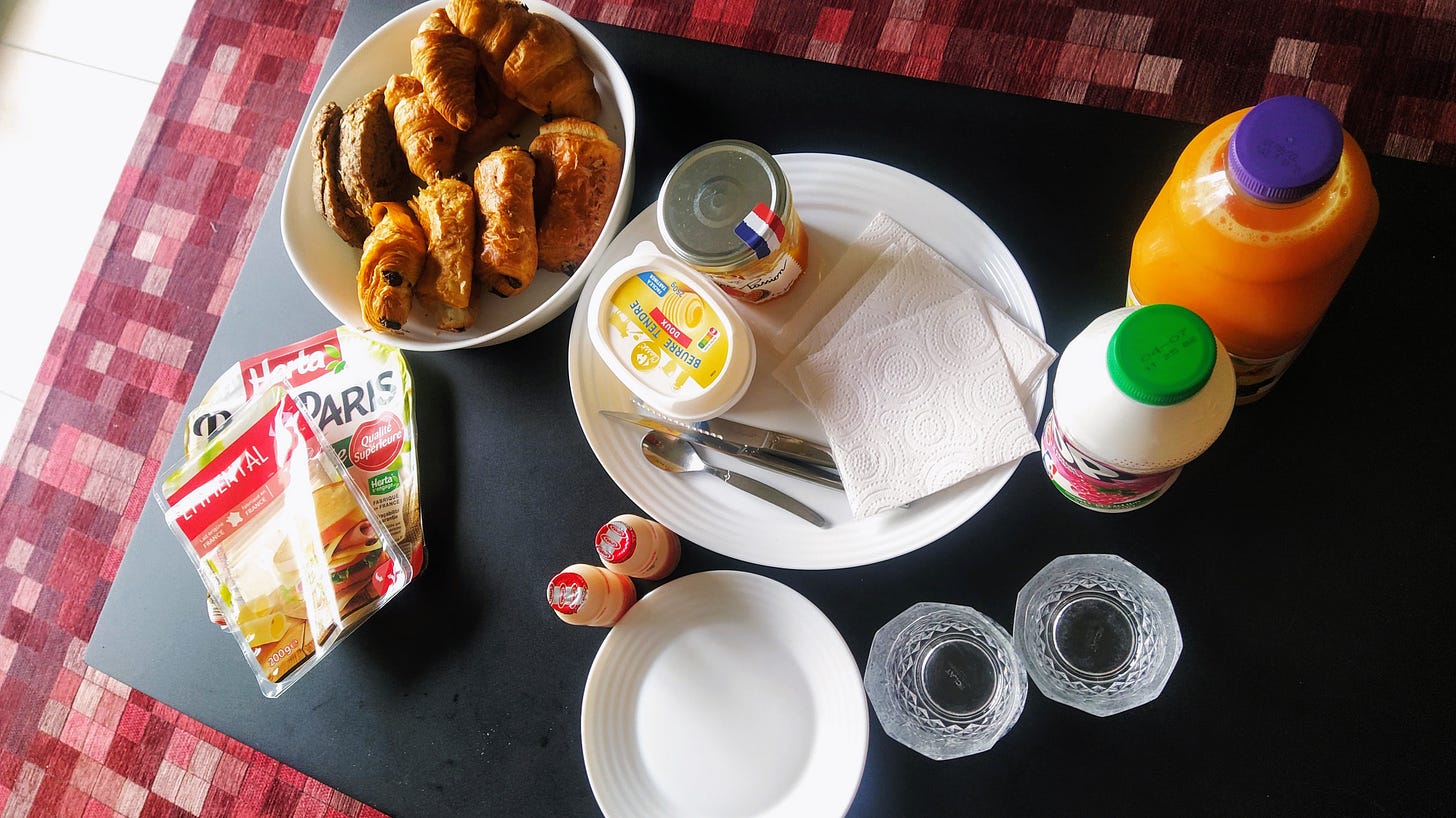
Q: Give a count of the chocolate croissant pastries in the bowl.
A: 4